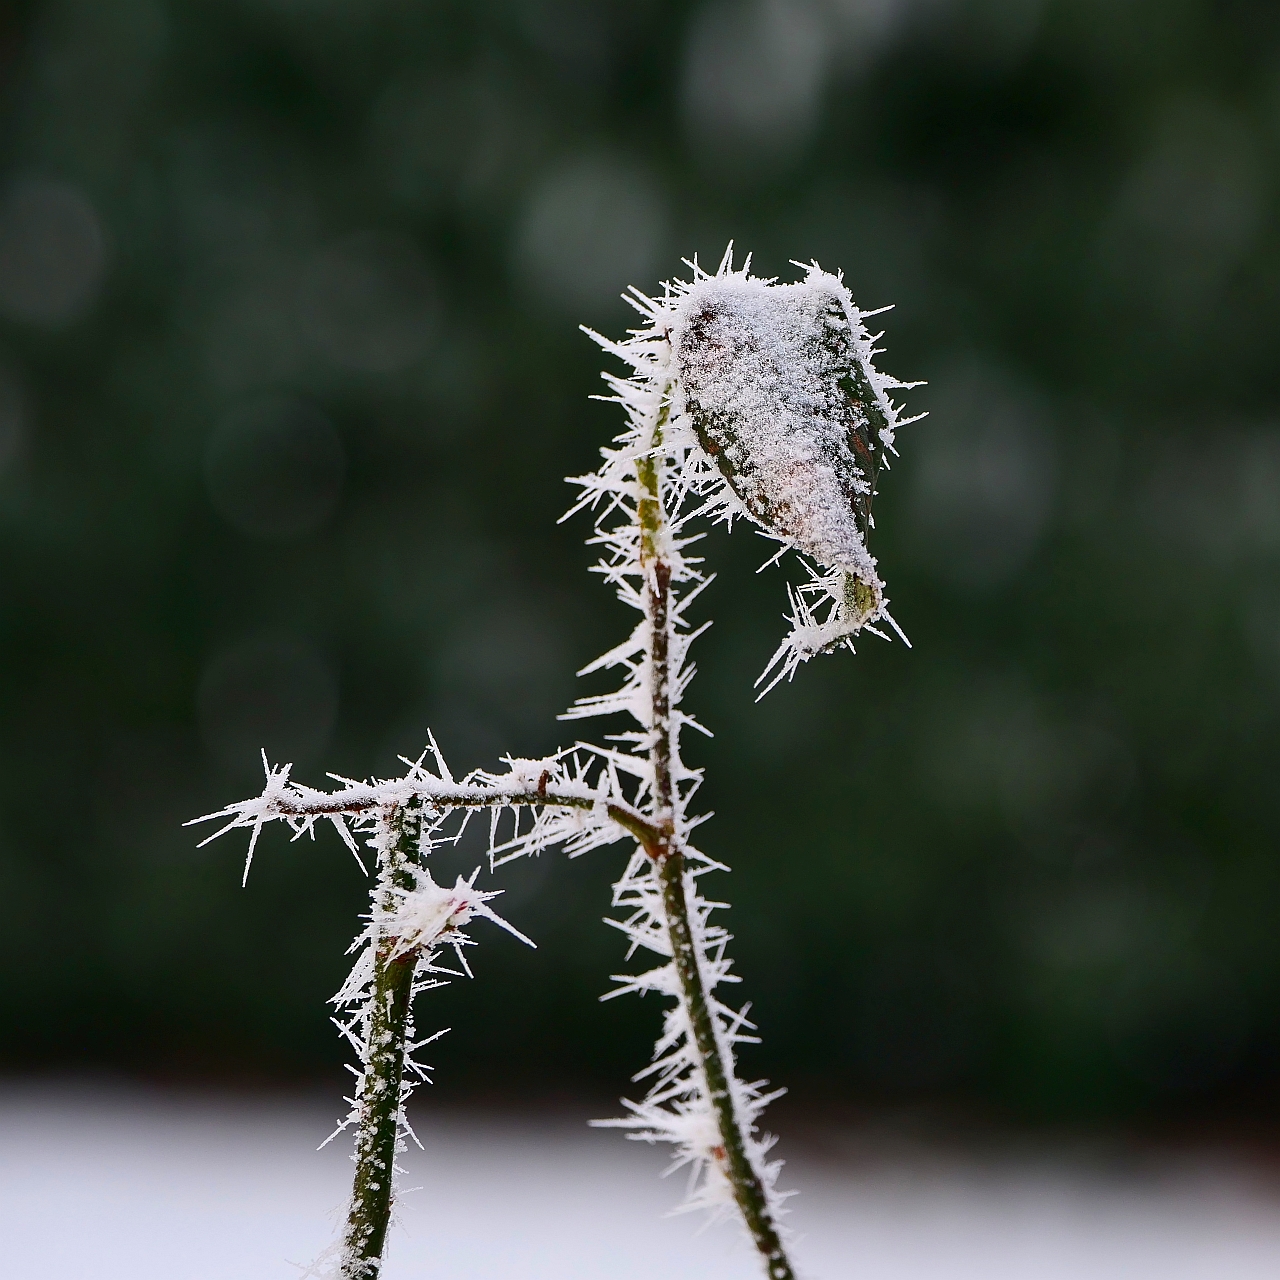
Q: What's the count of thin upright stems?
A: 2